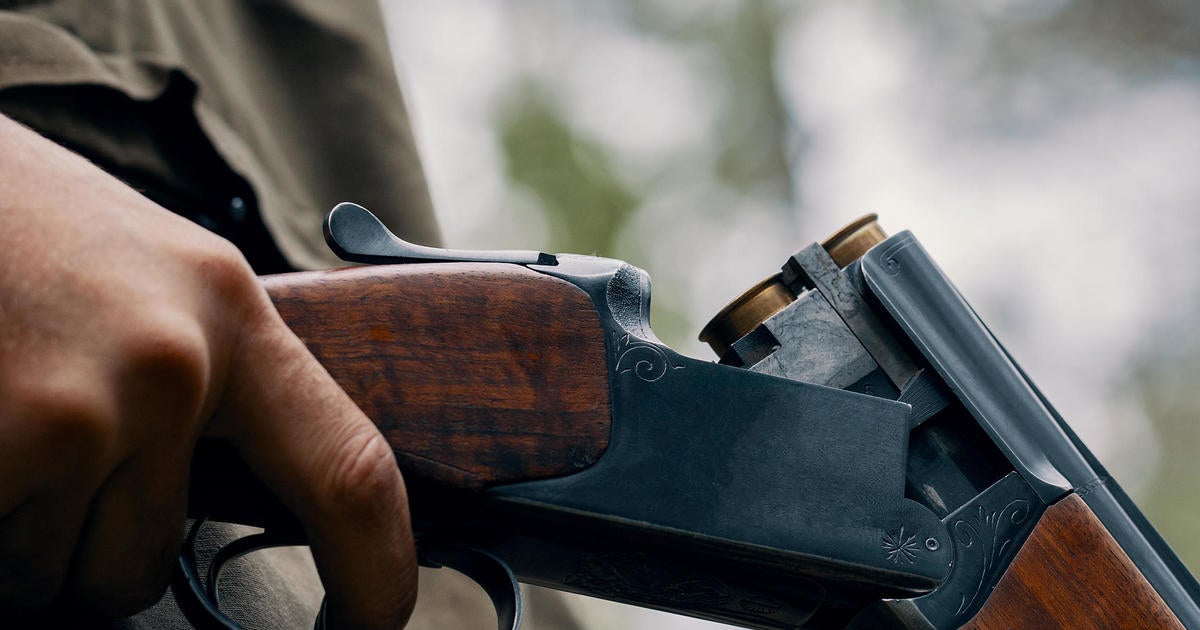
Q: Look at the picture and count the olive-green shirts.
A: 1